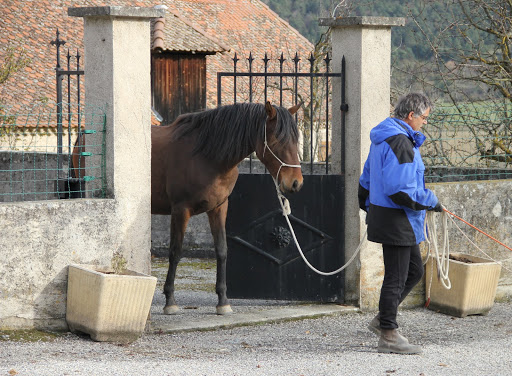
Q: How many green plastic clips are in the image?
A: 3